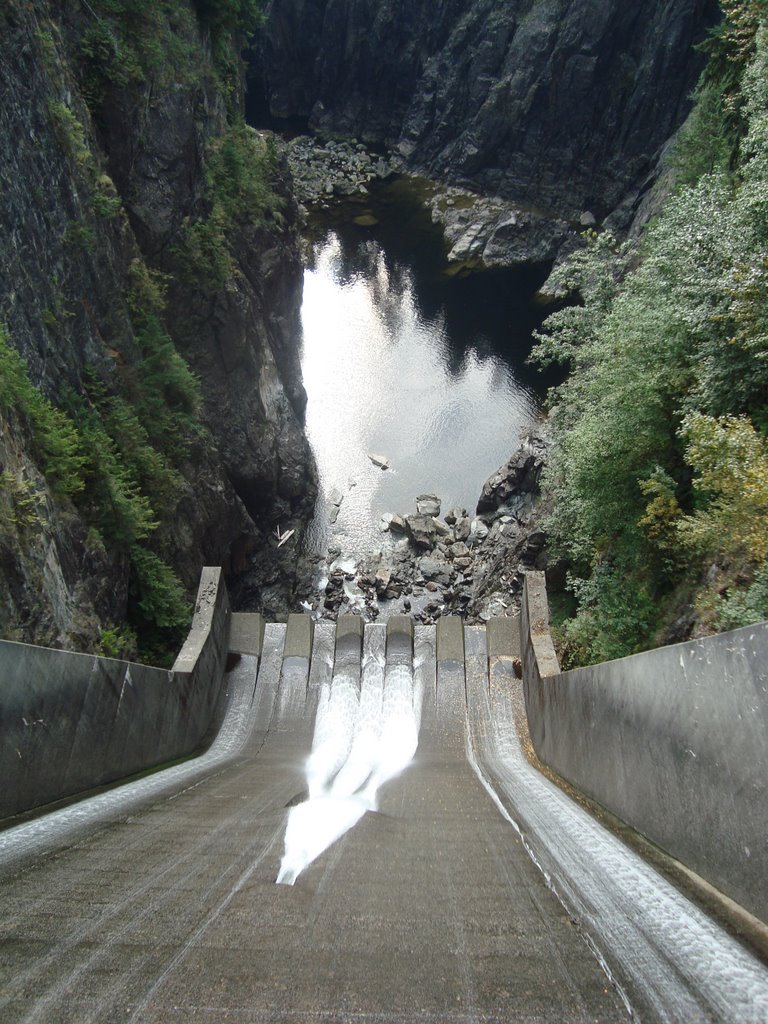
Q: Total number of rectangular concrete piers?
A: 6